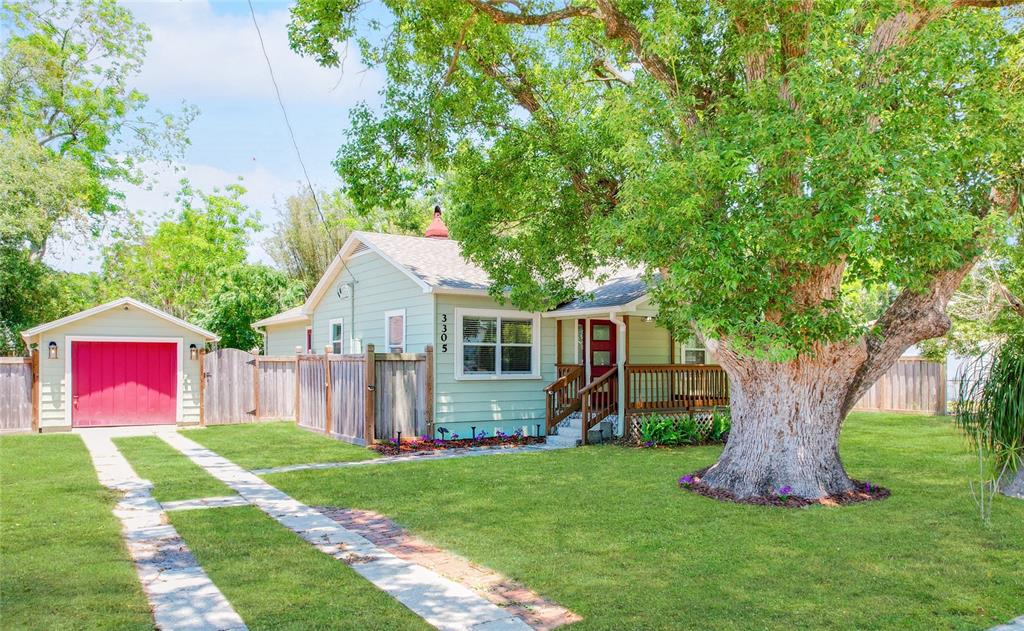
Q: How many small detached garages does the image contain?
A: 1